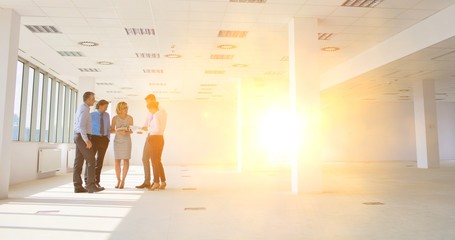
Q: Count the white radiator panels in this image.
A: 2